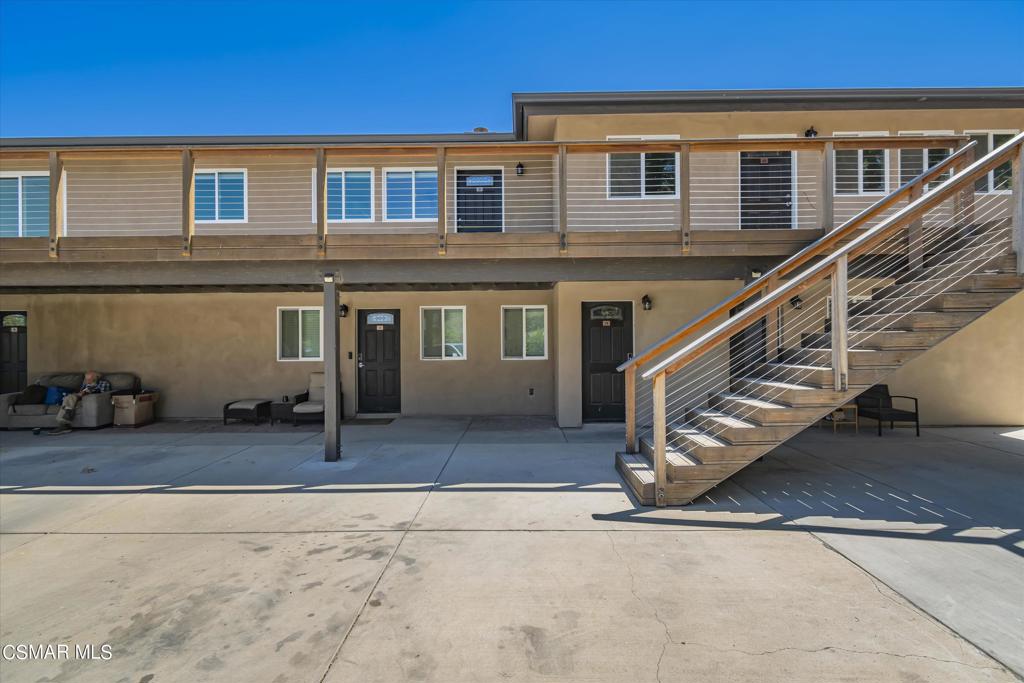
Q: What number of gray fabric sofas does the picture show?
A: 1